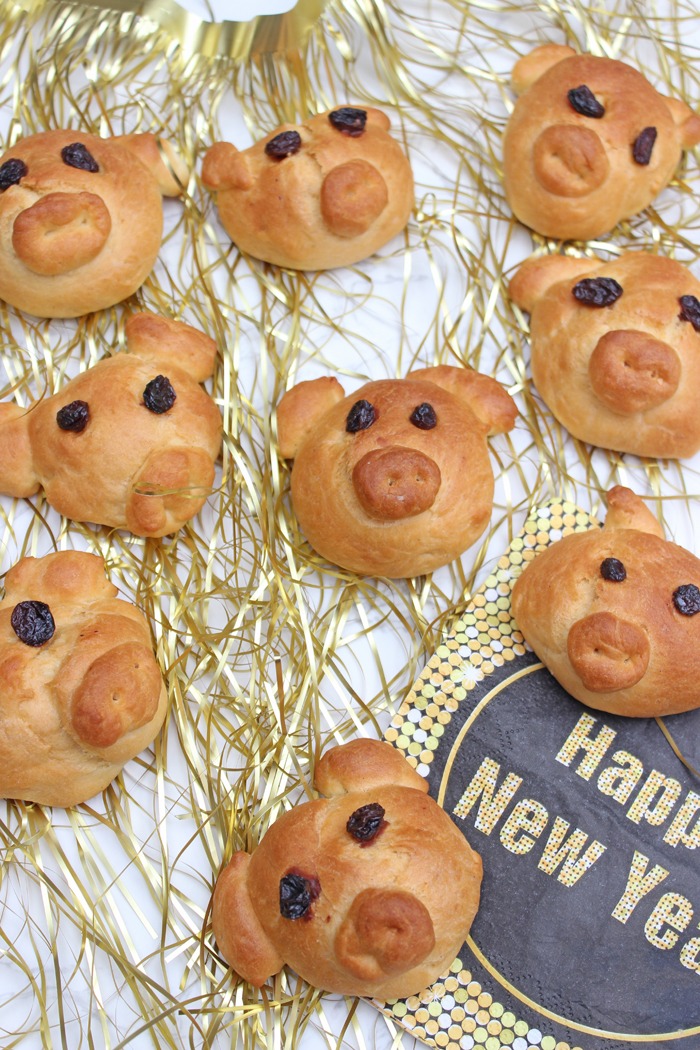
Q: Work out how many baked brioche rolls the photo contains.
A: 9